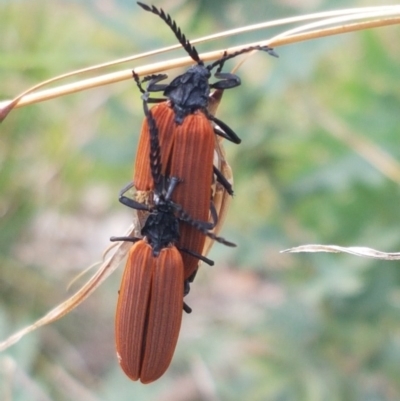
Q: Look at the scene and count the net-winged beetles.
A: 2